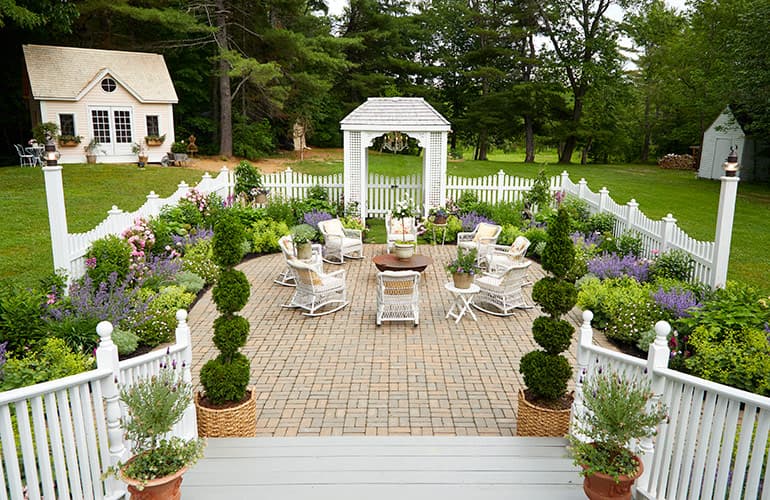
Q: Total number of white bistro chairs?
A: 2